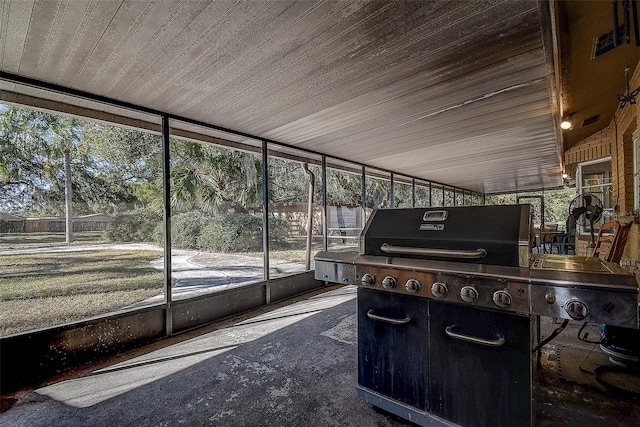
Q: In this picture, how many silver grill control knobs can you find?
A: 7